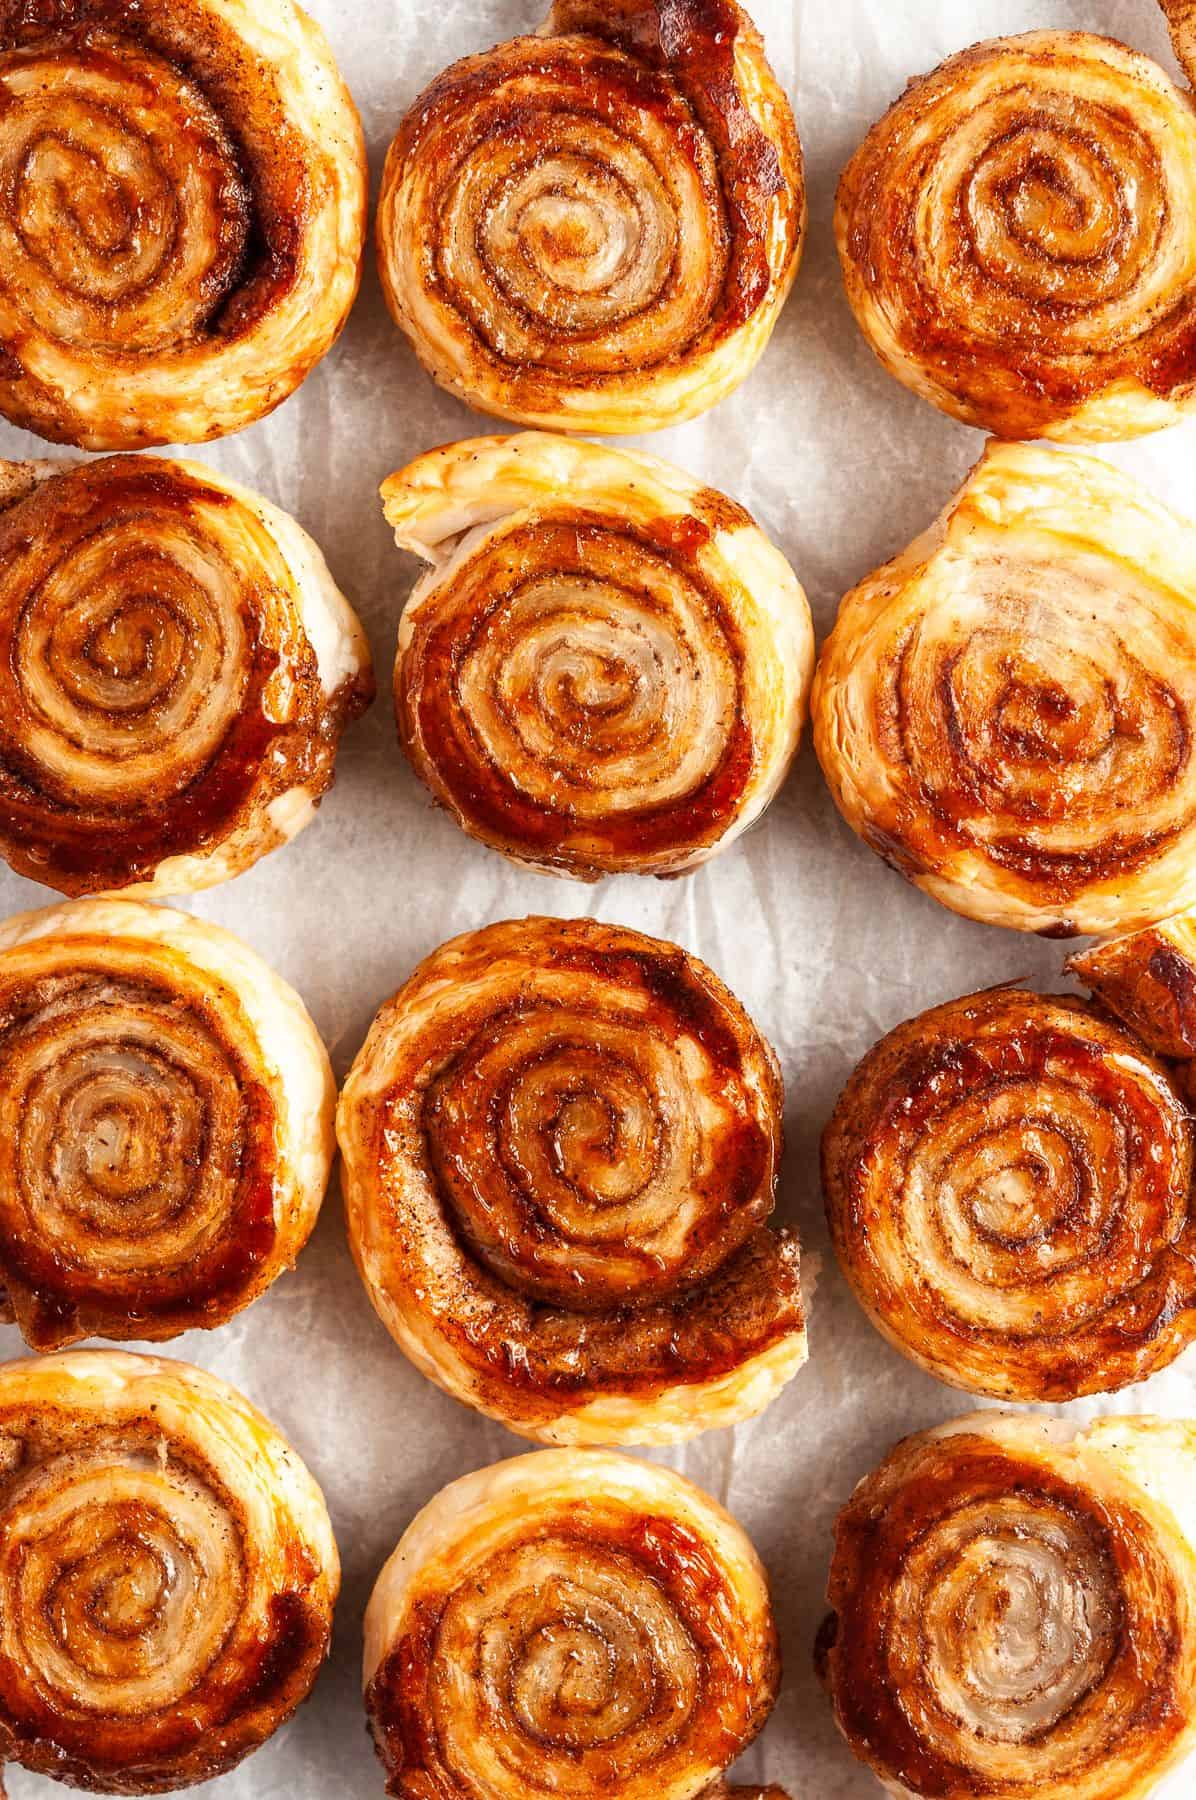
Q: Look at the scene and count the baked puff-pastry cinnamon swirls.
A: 12